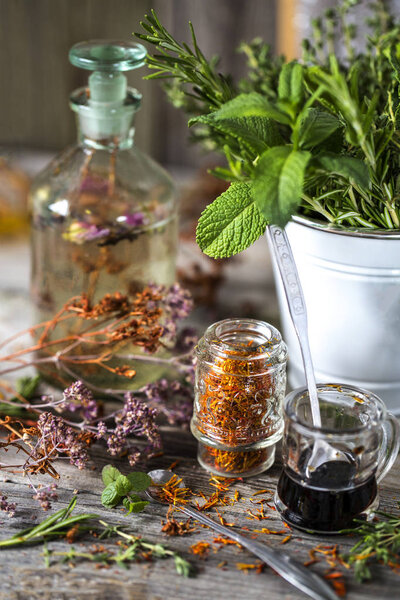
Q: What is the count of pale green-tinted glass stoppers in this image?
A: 1